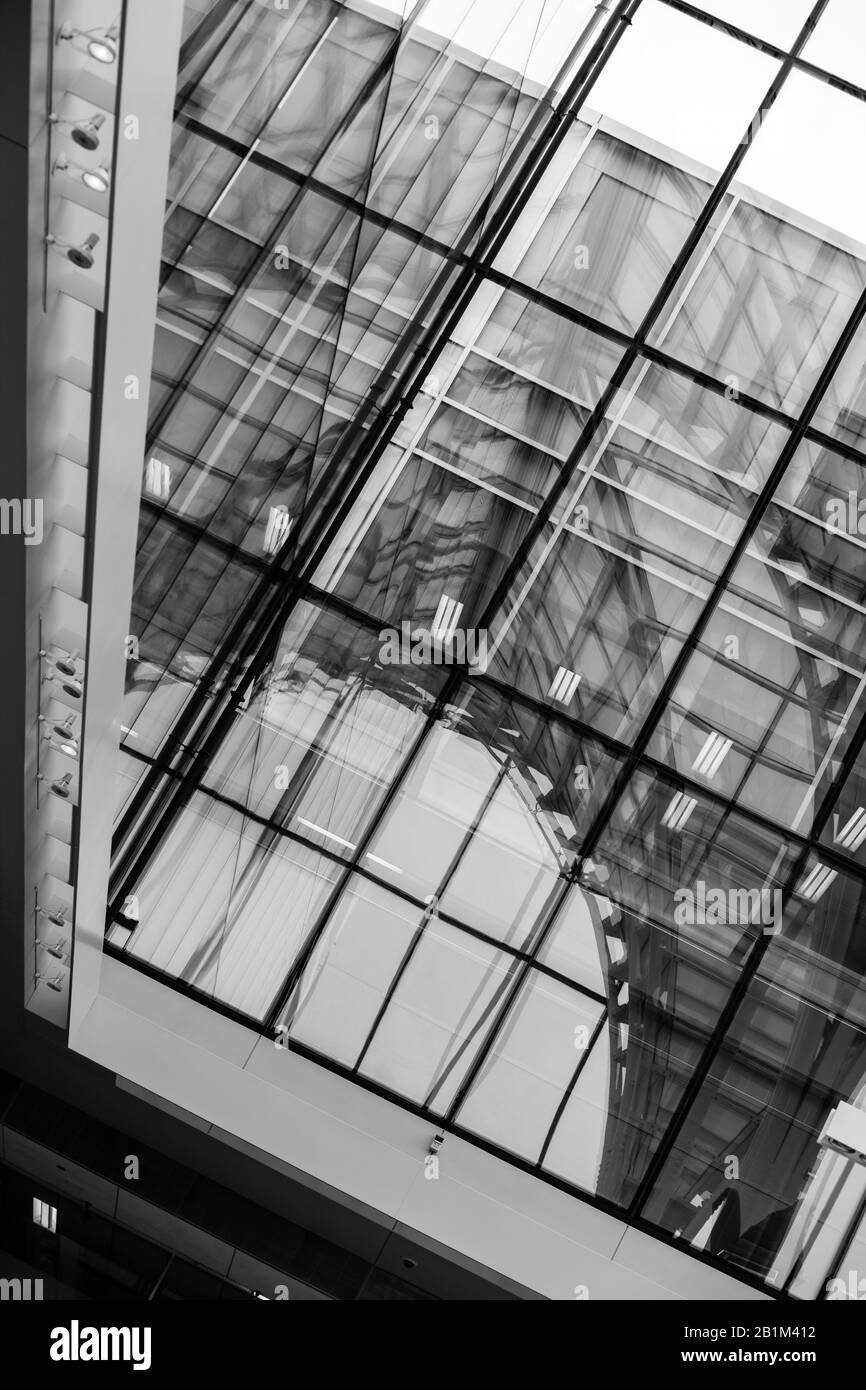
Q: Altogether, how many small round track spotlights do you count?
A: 12